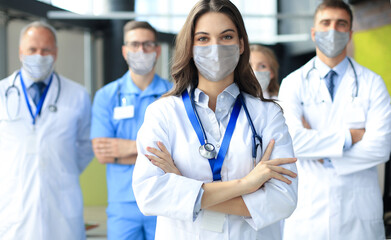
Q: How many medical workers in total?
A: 5